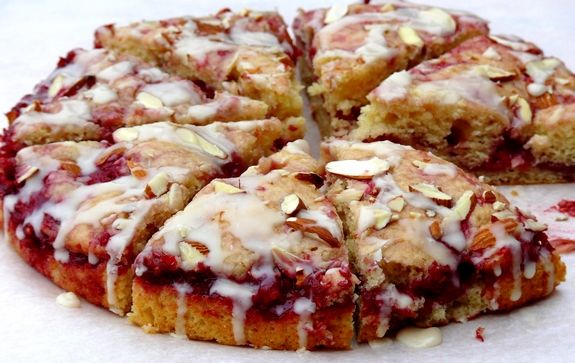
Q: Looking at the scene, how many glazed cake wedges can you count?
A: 7